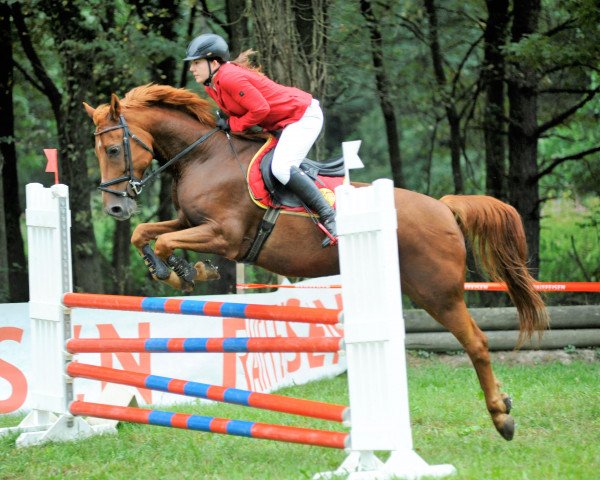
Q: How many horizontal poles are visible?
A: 4